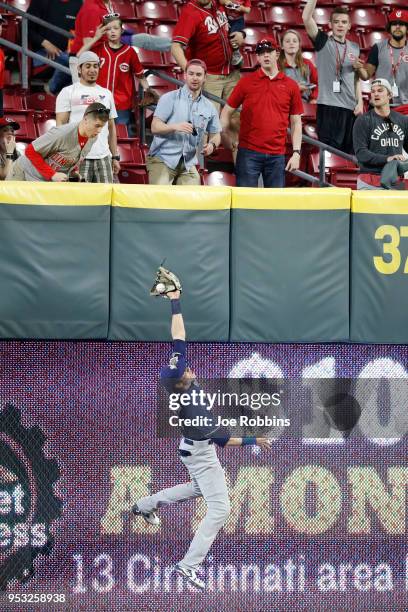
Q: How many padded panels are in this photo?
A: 4